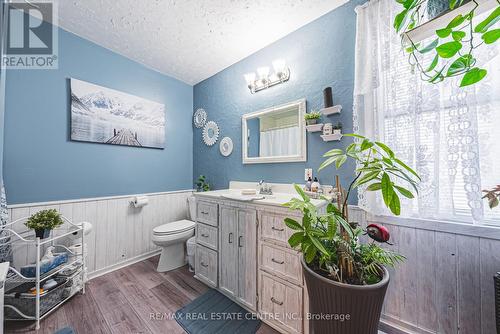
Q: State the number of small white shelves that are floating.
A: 3